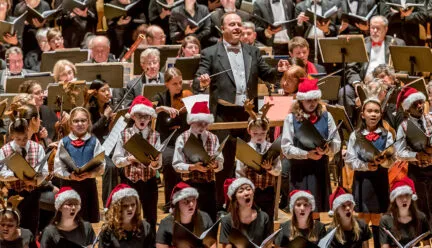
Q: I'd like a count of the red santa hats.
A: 11